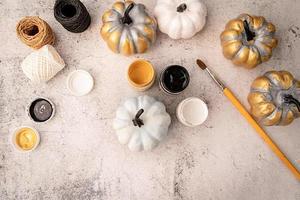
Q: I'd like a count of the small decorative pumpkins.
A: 5